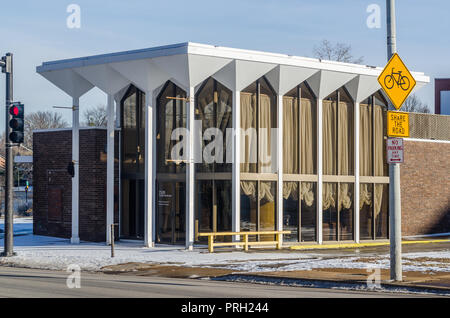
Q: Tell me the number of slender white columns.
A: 8